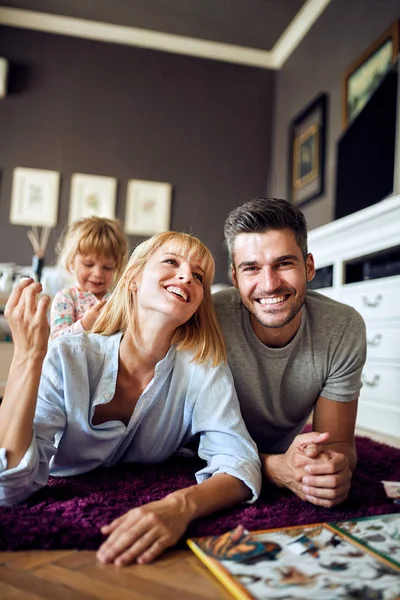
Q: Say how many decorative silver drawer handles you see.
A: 3